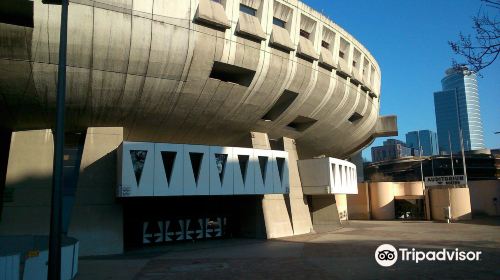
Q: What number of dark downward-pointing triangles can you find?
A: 12